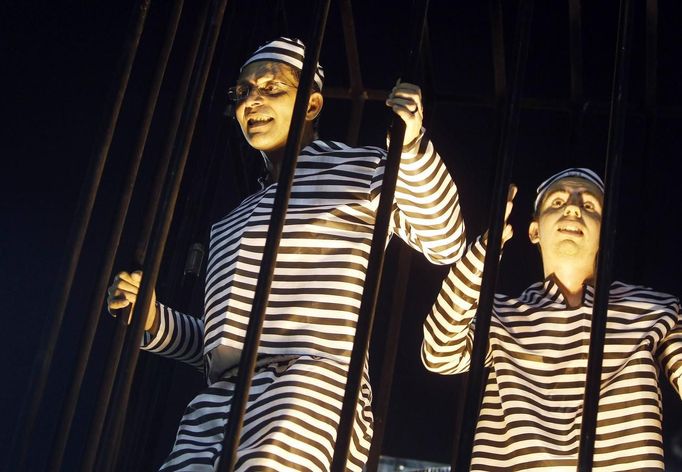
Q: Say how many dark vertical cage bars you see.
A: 8